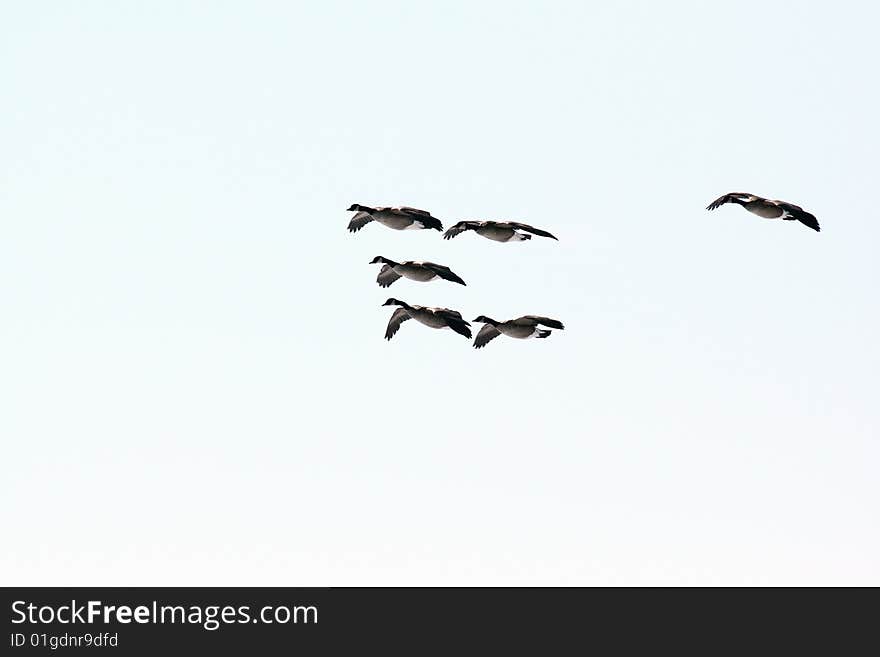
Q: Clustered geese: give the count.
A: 5